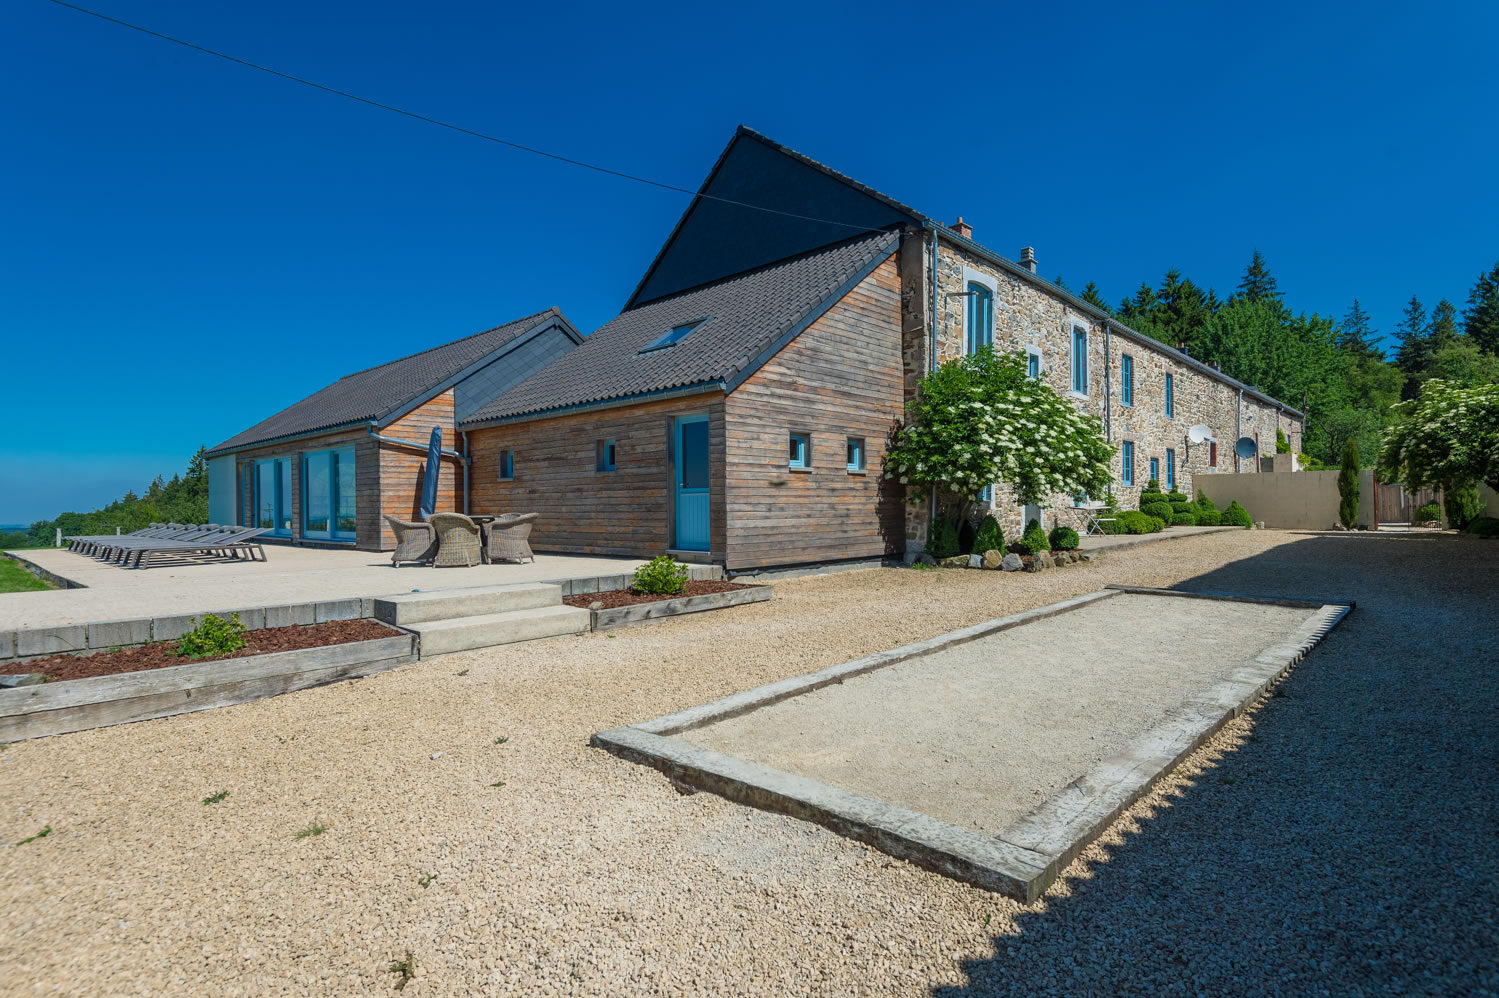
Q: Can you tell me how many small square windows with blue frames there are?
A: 4